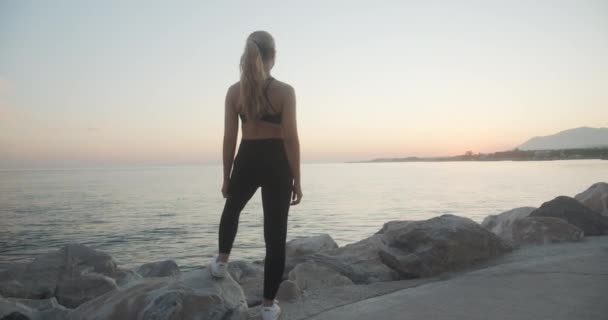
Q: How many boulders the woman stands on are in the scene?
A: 1